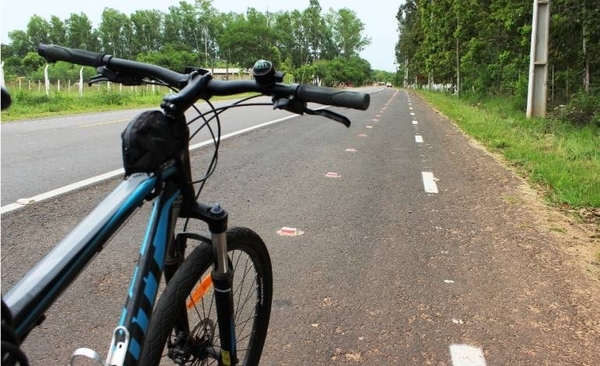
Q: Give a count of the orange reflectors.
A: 1